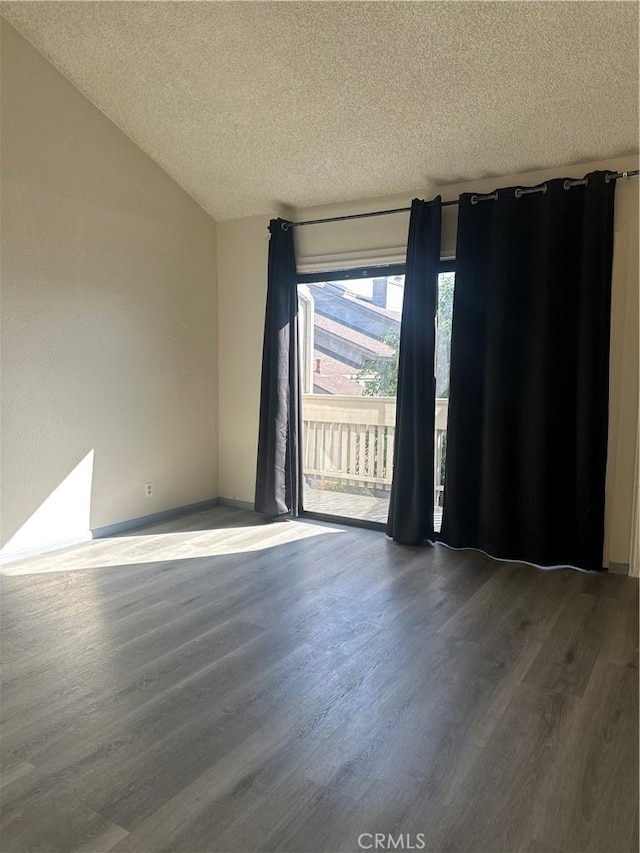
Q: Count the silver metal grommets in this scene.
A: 8